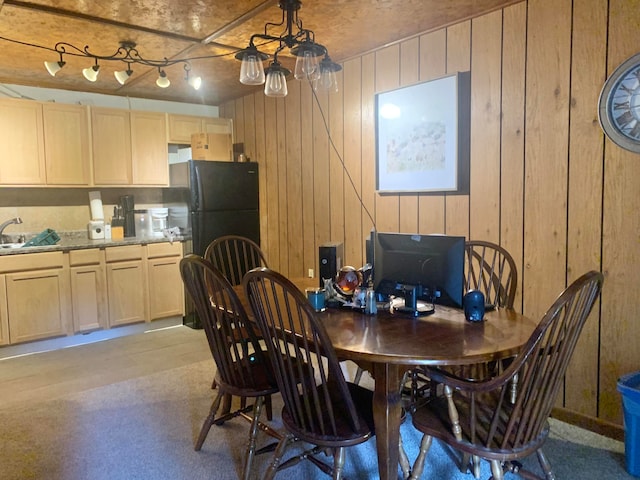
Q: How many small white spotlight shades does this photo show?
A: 5